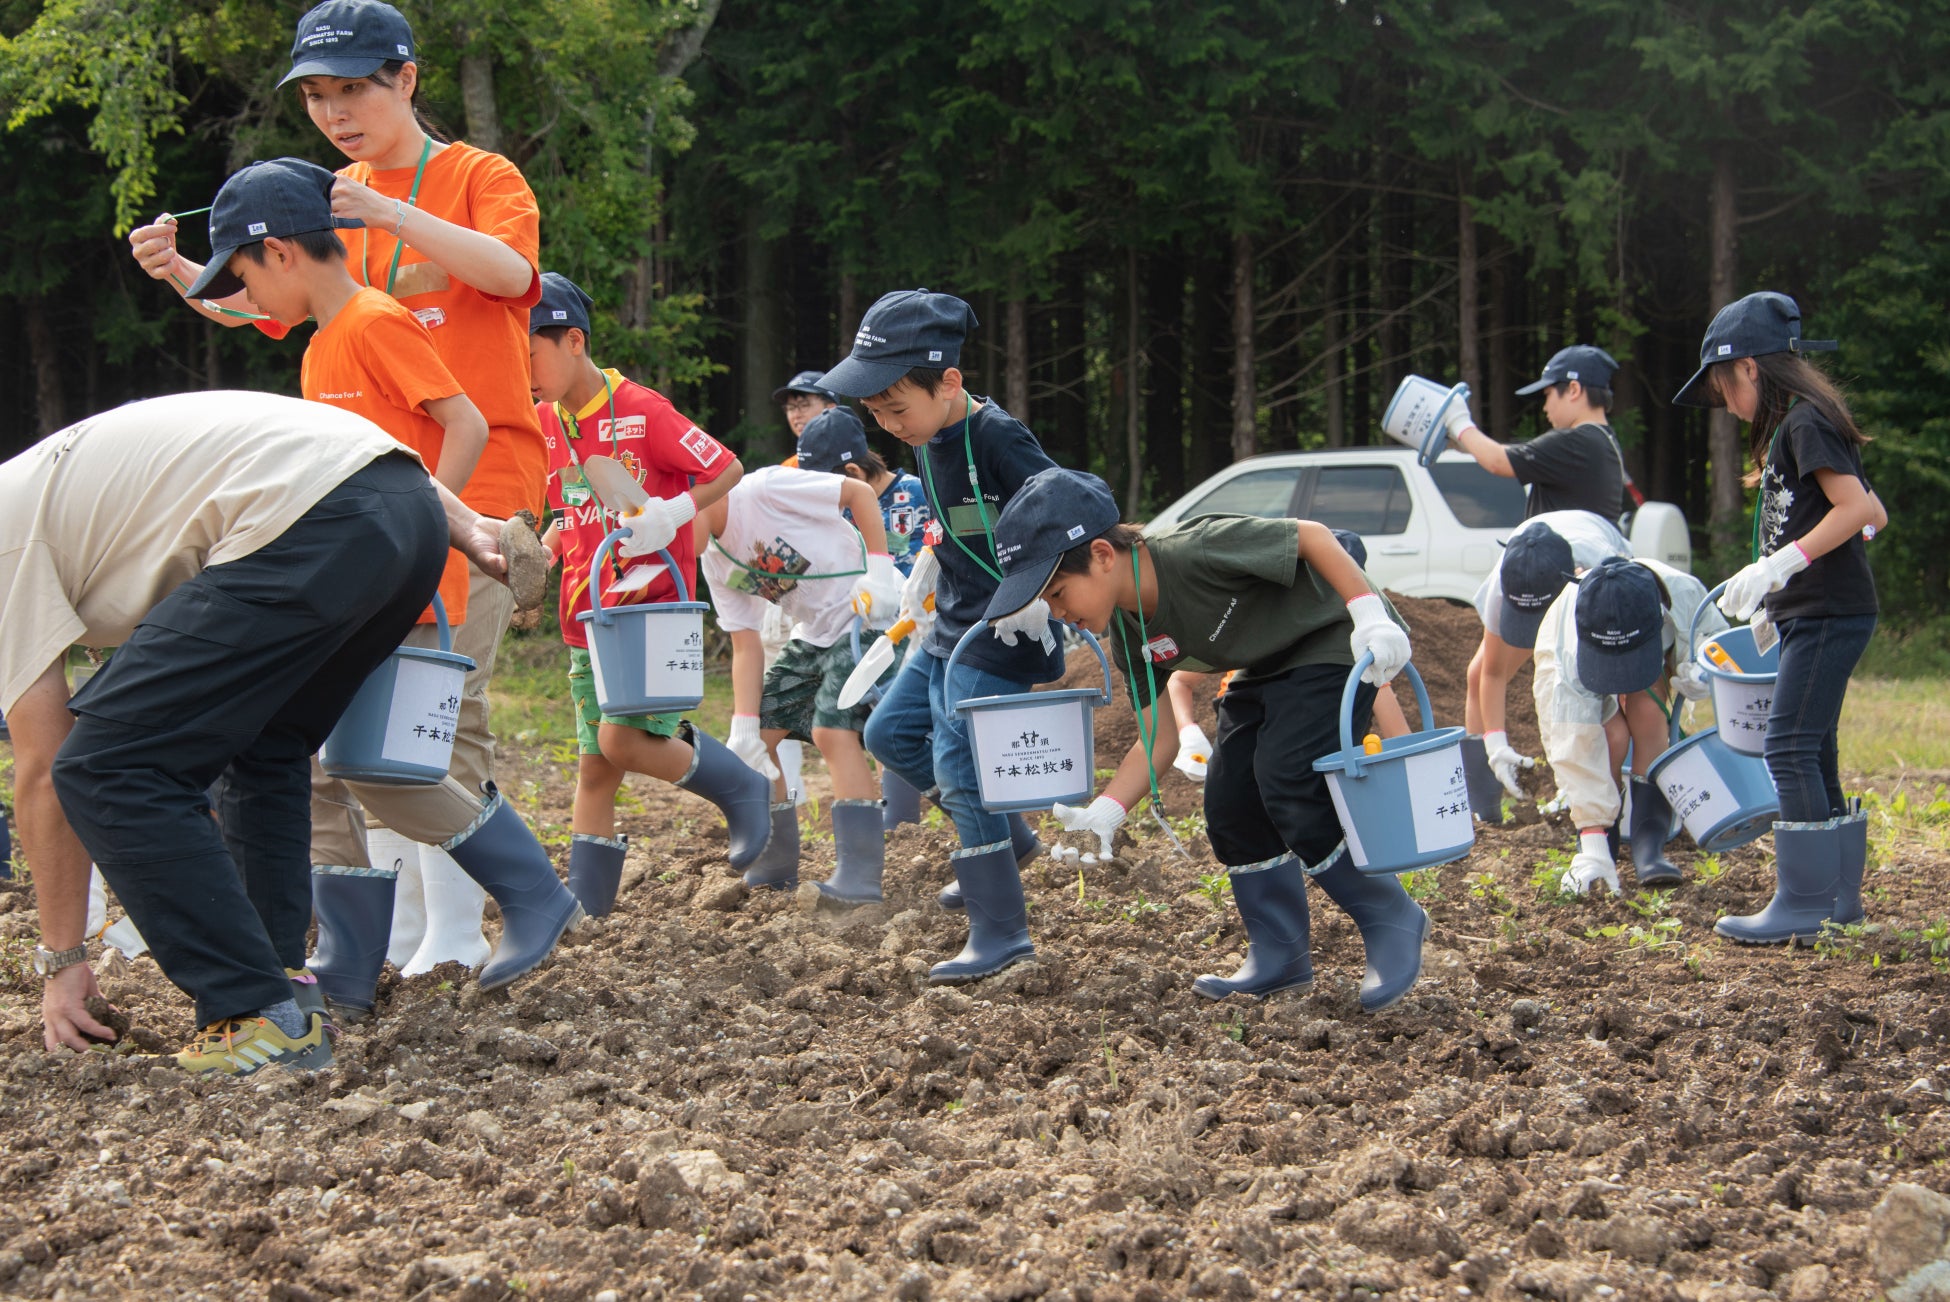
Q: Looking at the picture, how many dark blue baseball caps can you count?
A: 12